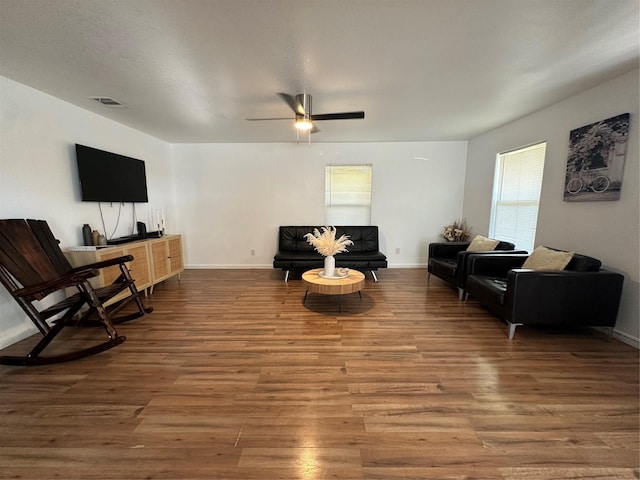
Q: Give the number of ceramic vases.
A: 4